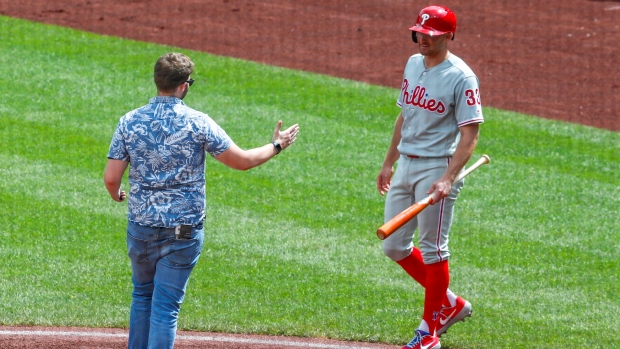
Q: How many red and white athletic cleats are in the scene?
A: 2